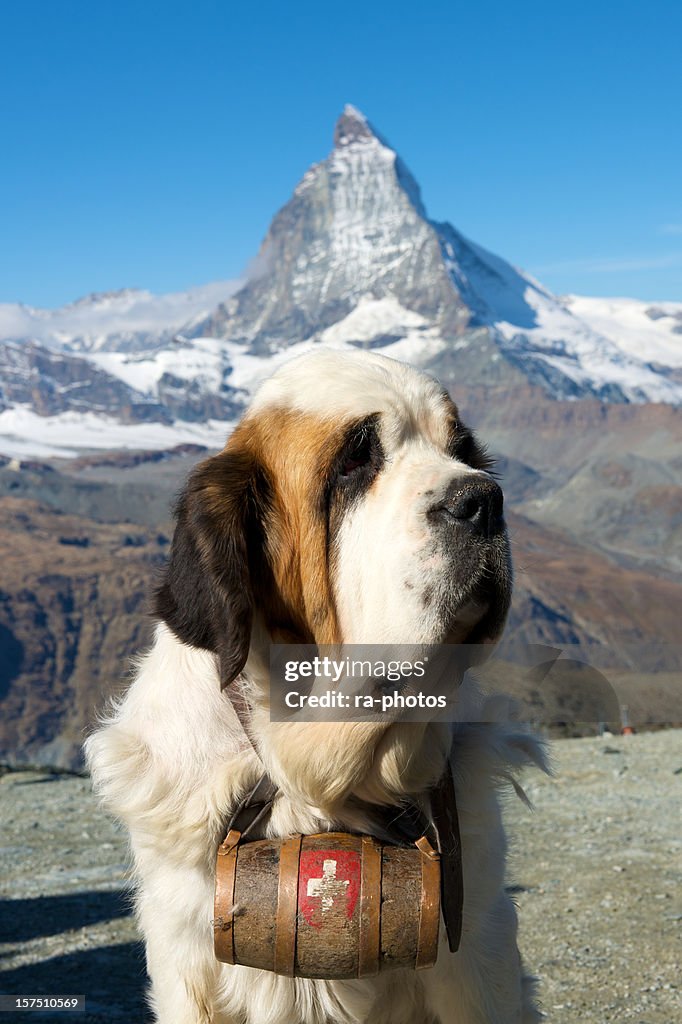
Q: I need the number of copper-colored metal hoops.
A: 4